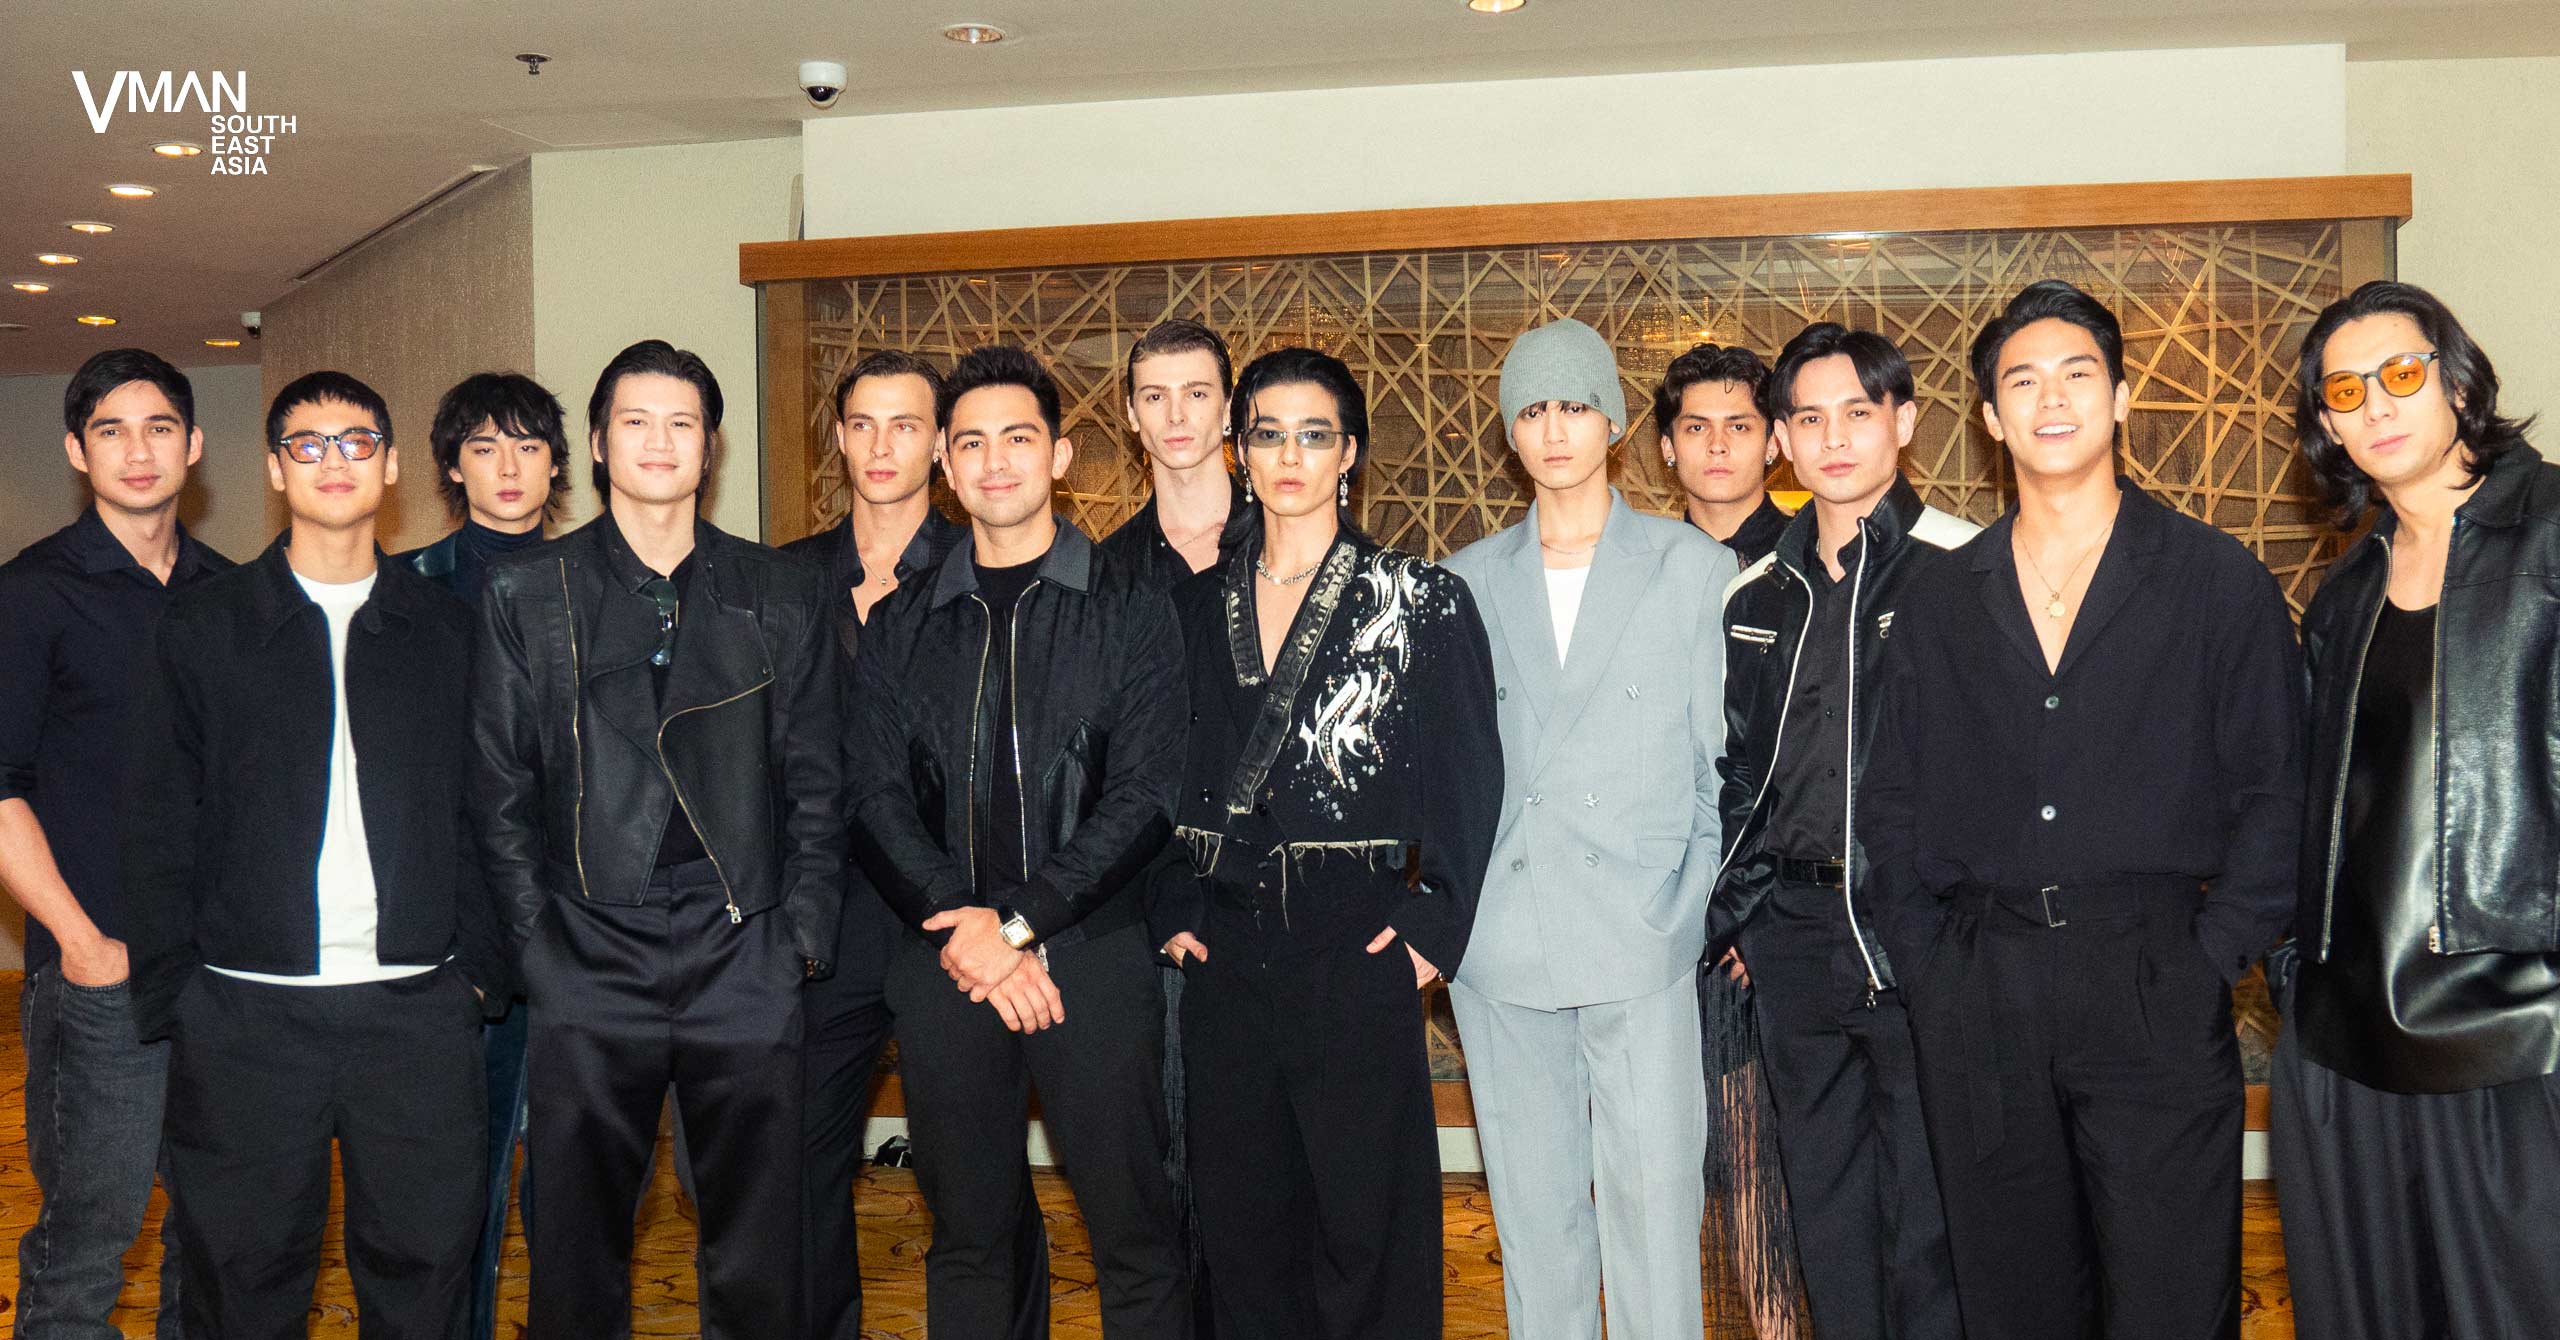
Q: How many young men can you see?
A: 13